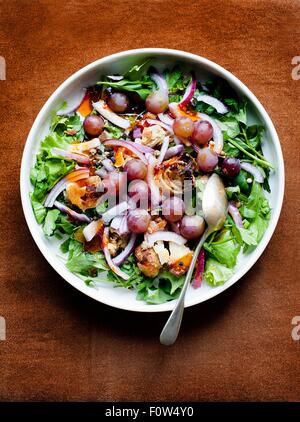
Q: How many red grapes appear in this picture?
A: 13